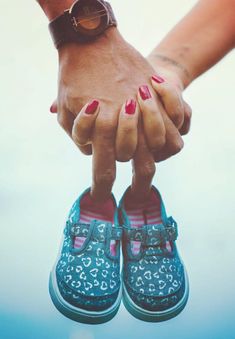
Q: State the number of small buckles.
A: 2